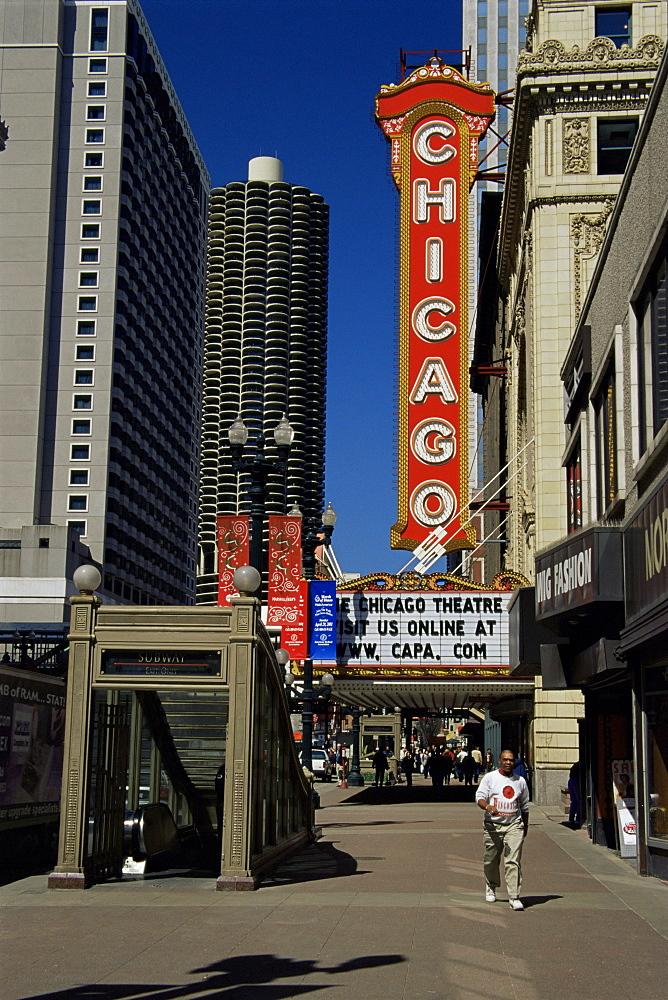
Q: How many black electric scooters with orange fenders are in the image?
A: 0